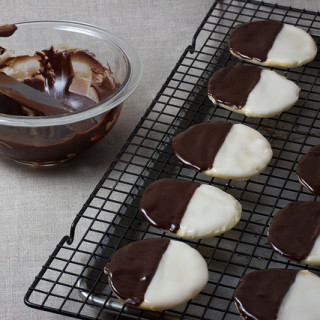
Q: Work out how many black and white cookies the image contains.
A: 8